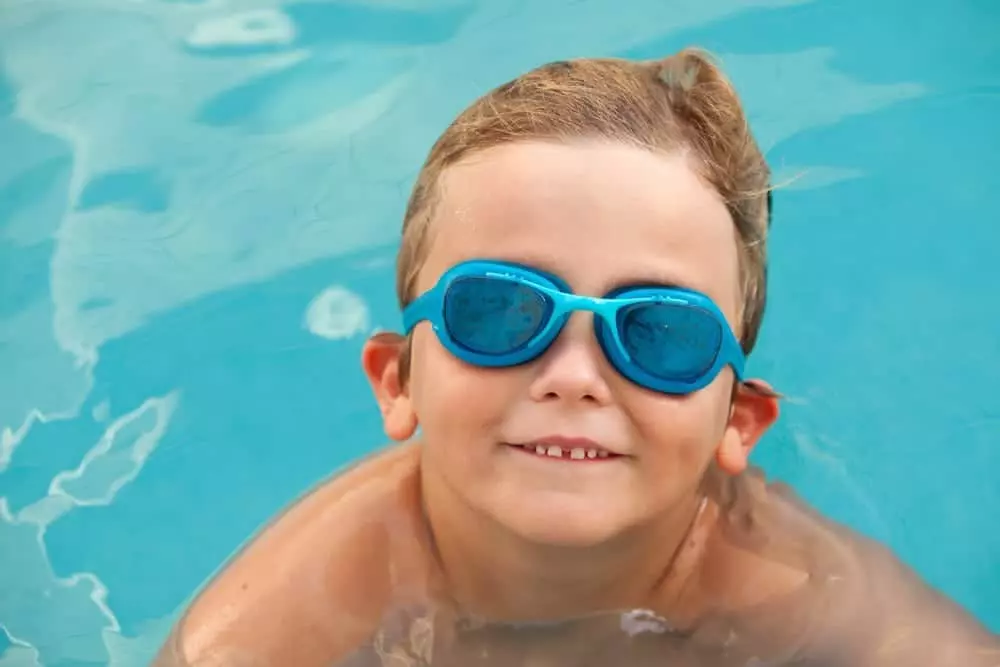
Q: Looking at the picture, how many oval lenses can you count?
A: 2